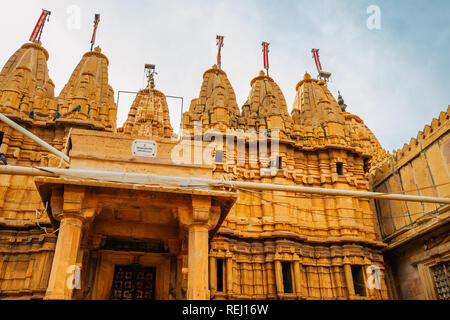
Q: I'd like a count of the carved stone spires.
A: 6